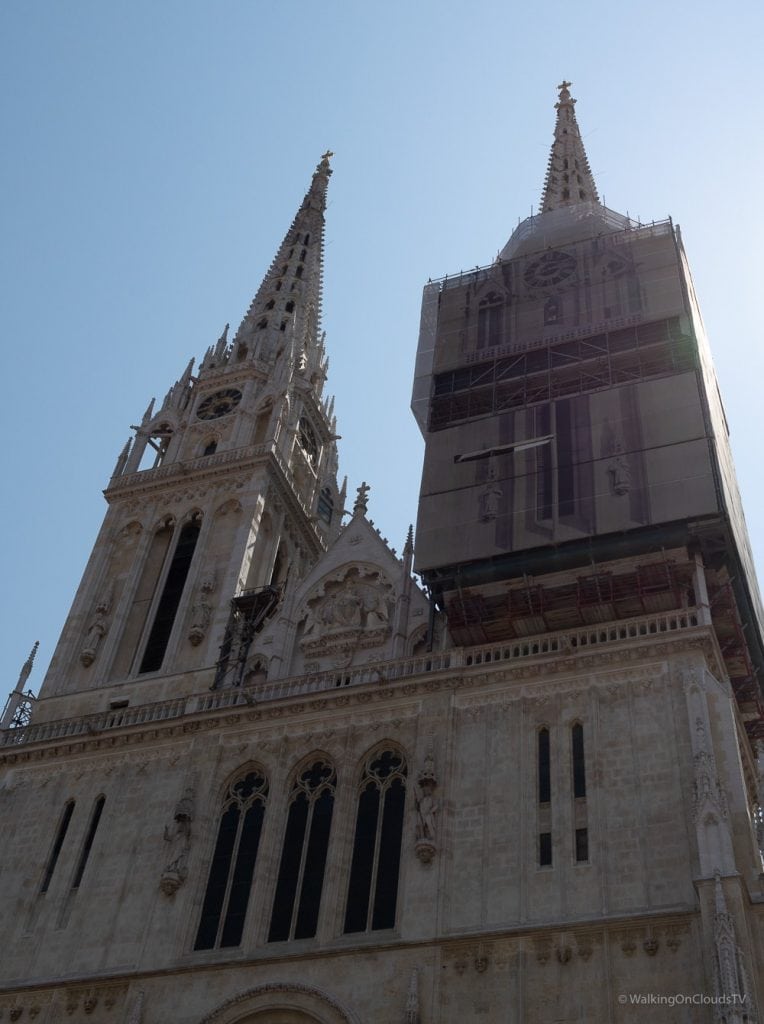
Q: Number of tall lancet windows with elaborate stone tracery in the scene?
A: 3